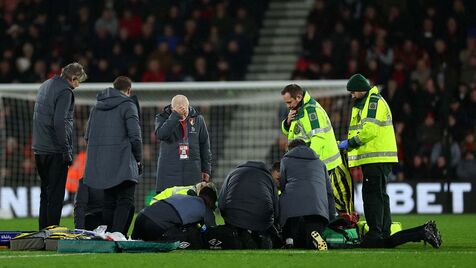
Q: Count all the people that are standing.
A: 5